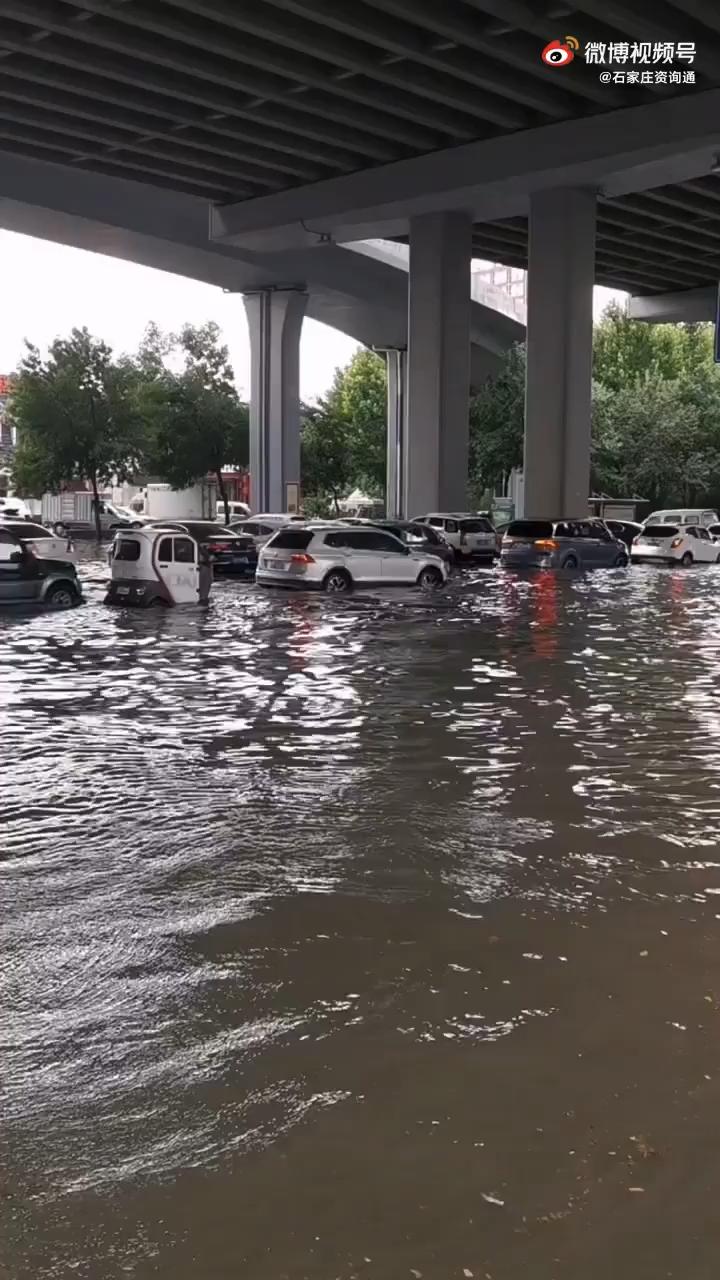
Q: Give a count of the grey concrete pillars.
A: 4